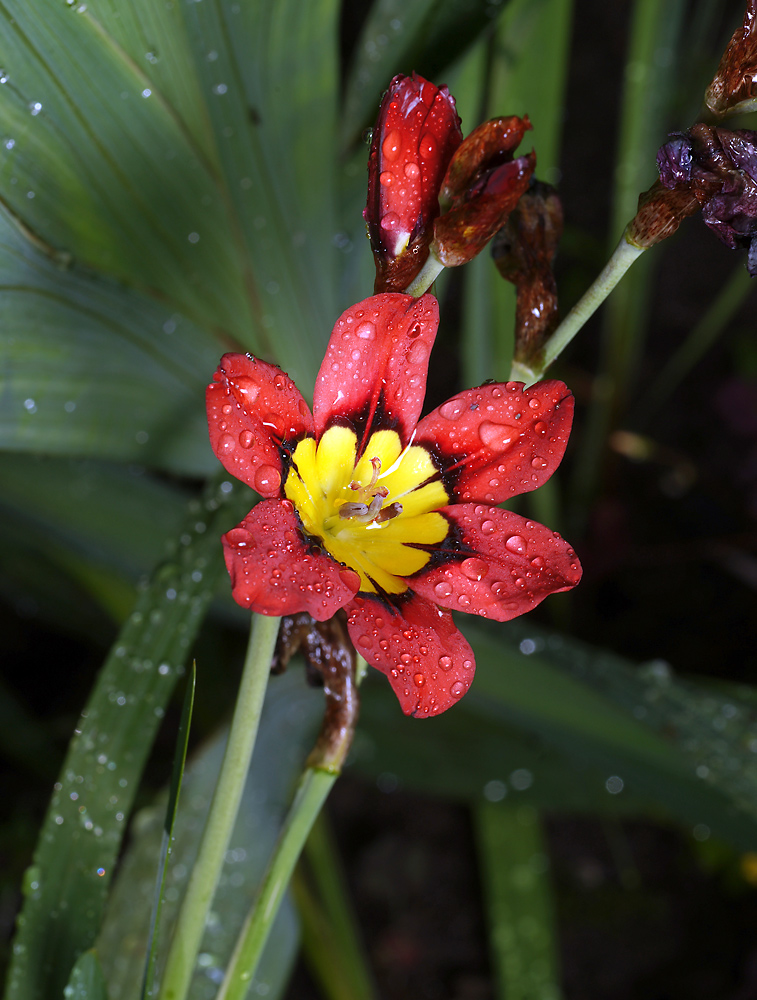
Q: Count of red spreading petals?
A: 6